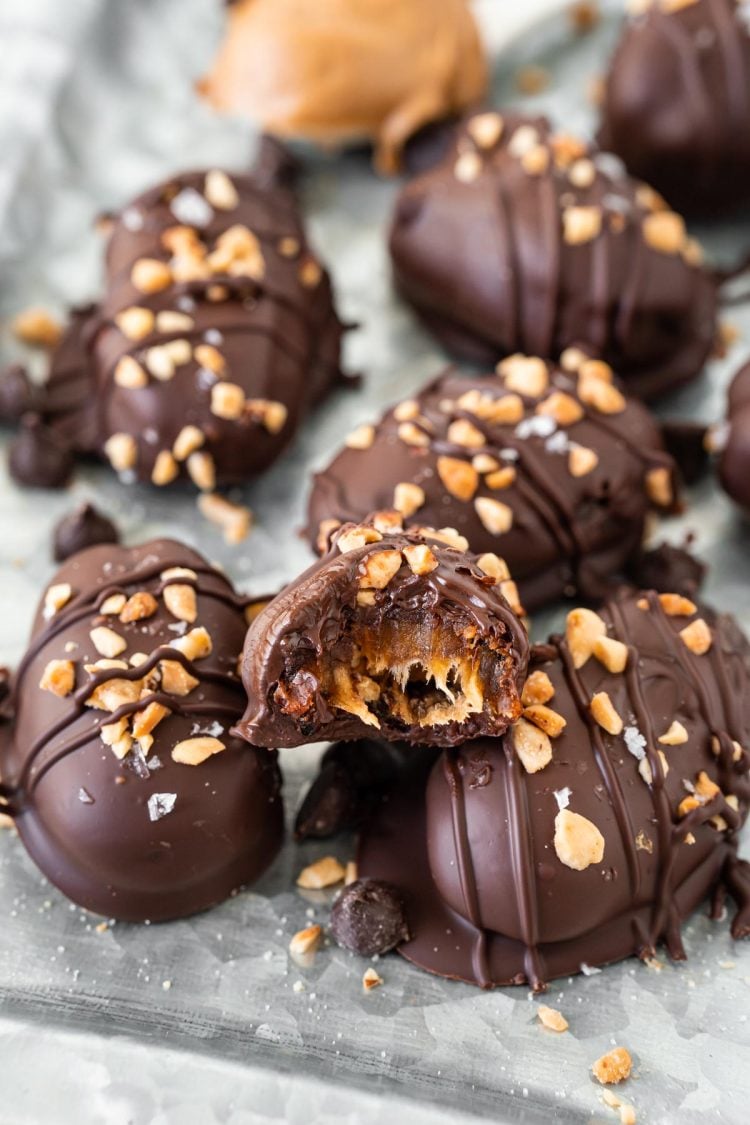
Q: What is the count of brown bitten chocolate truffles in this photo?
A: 1